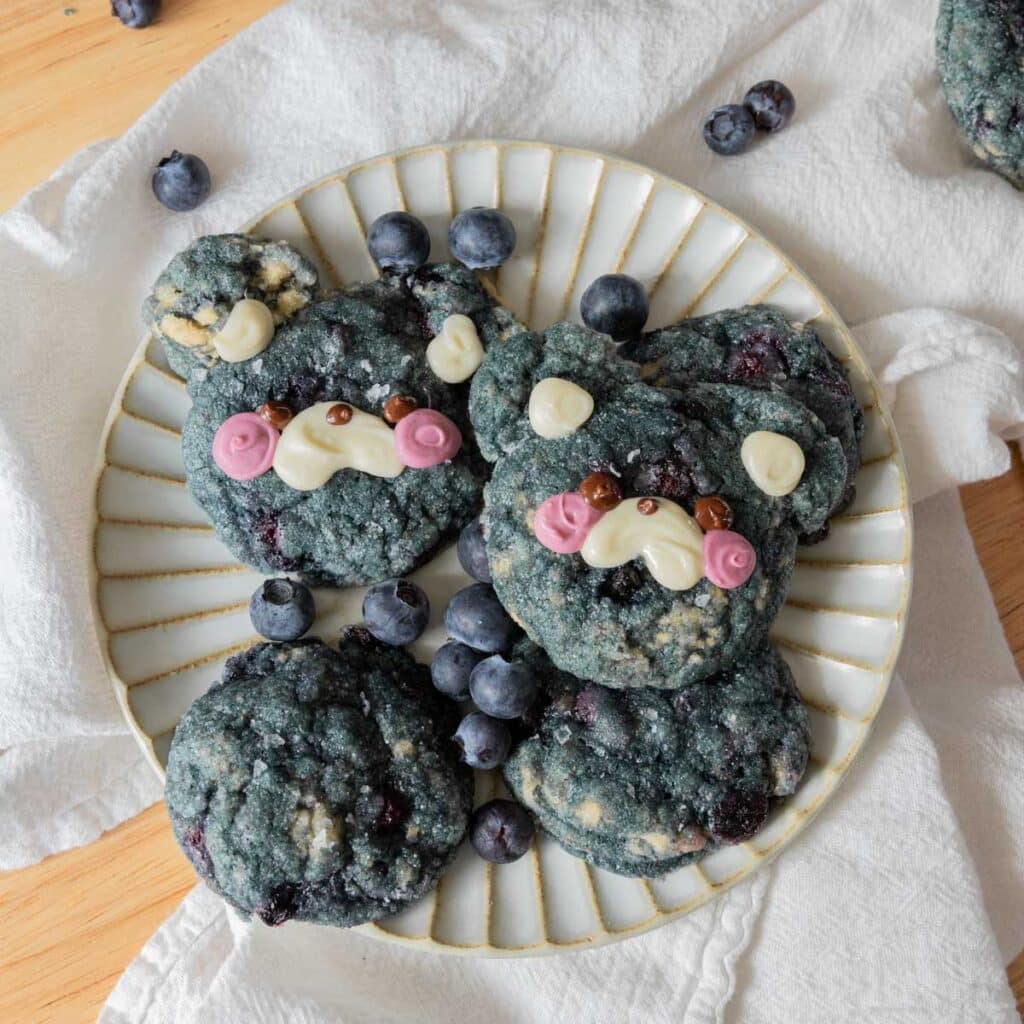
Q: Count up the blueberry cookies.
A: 6